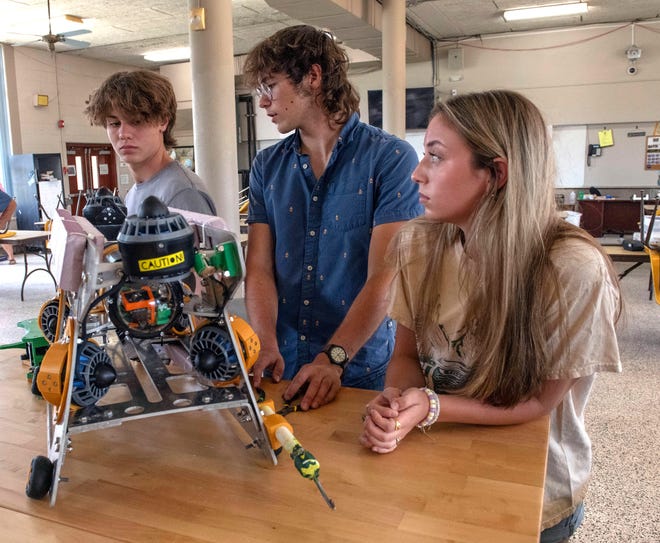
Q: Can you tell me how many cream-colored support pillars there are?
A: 2